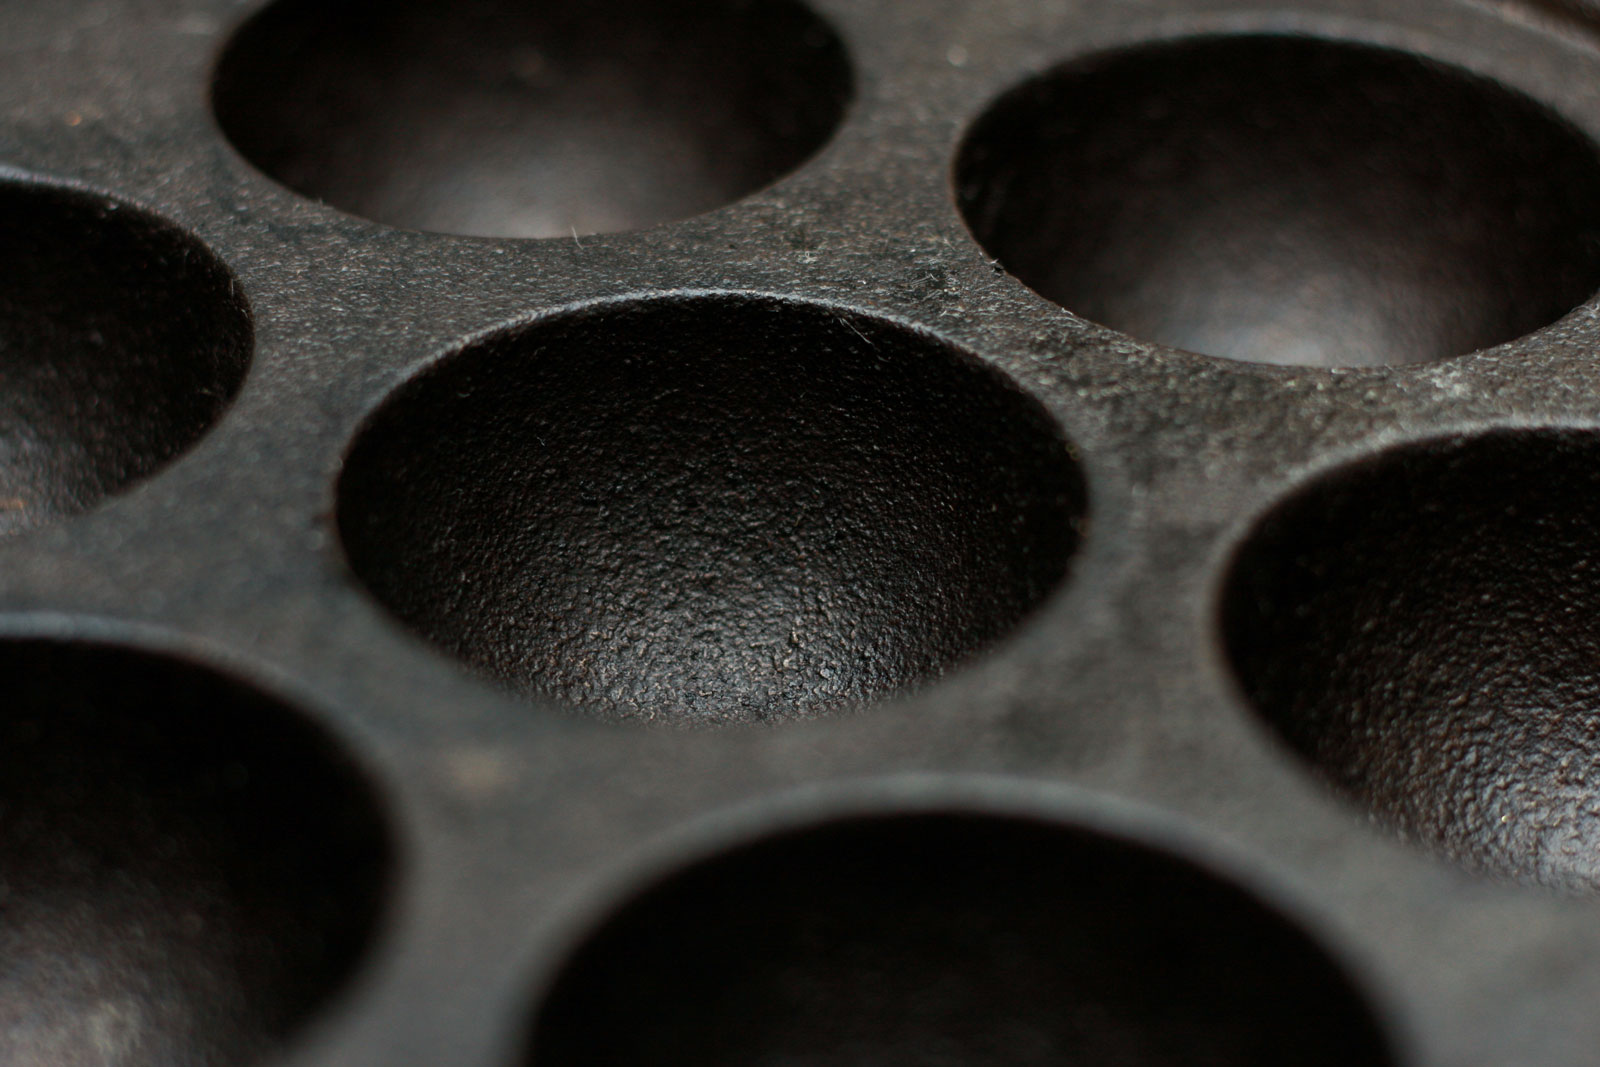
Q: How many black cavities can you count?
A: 7